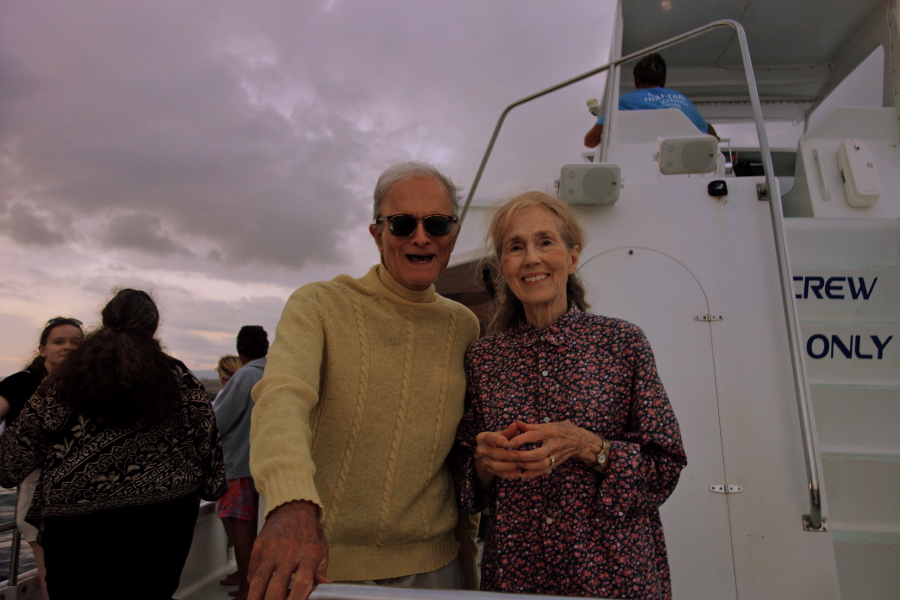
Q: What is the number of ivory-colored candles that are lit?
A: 0